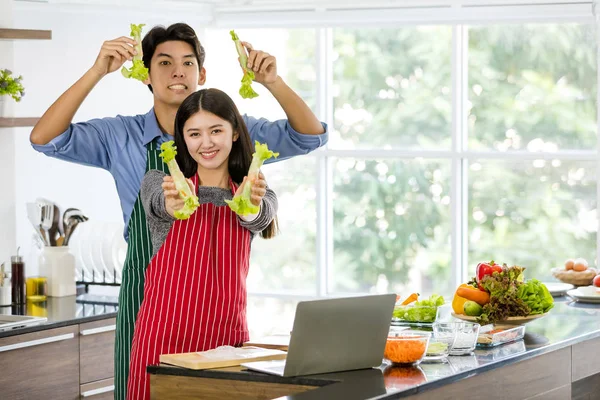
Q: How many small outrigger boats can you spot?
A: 0